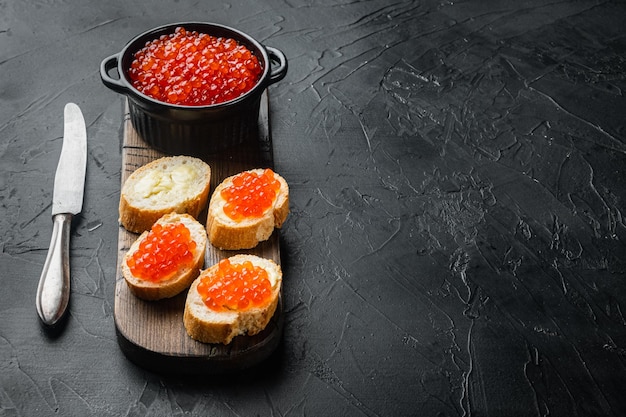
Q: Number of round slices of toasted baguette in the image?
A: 4